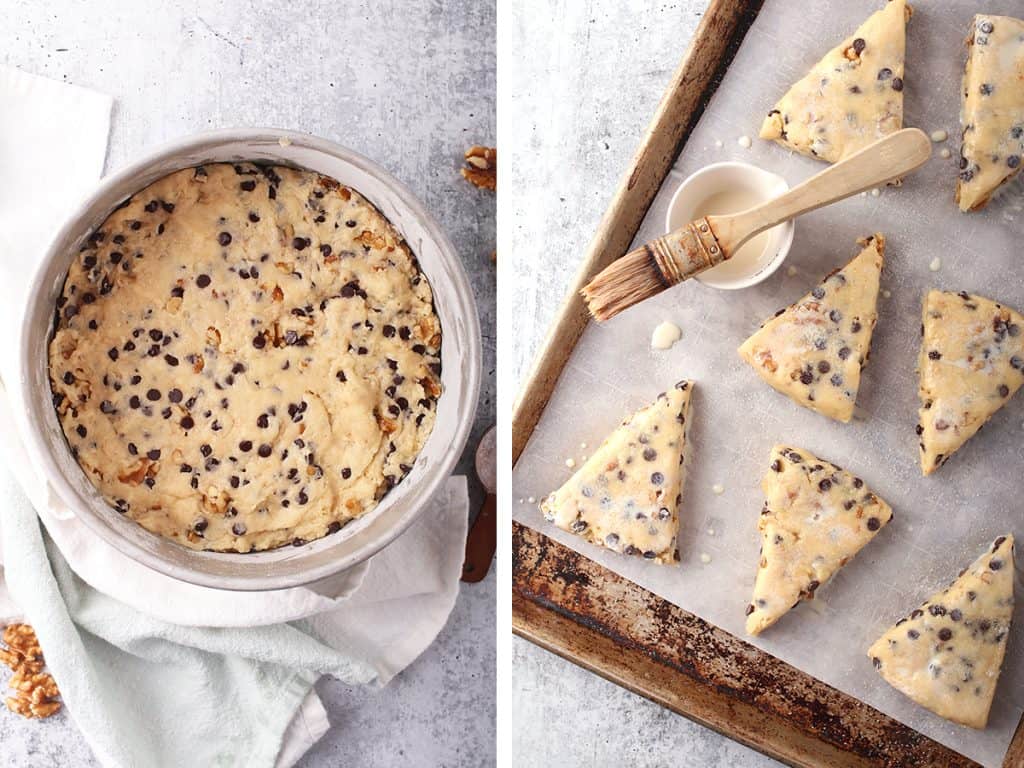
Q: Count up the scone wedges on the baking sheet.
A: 7